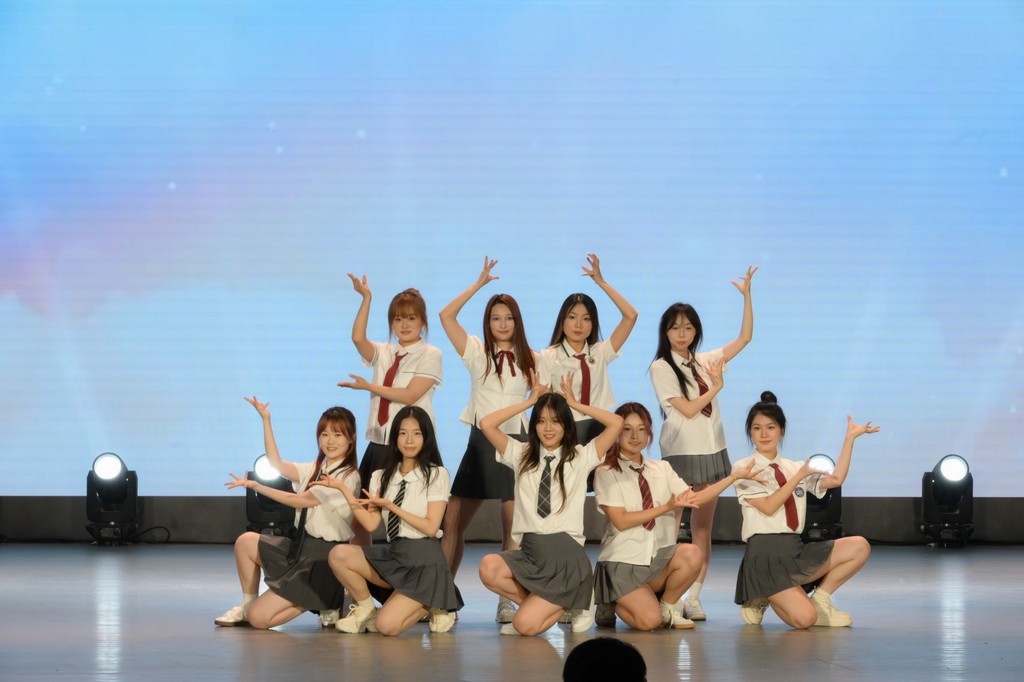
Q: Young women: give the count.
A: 9